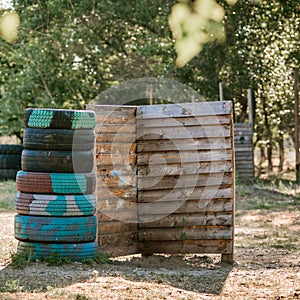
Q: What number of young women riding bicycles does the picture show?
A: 0